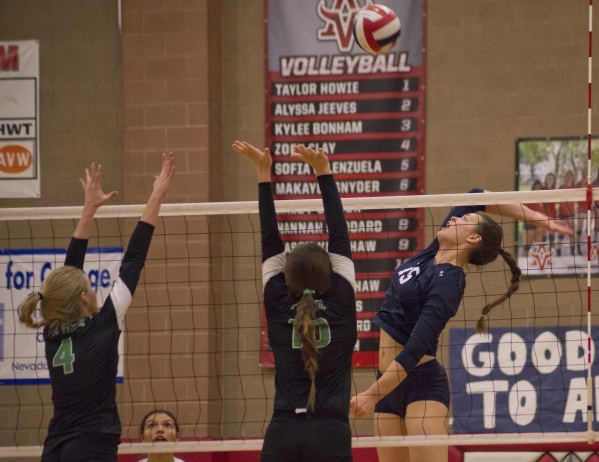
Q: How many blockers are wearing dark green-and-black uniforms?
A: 2